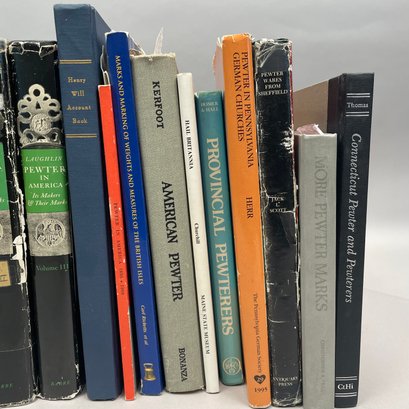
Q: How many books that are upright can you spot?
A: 12